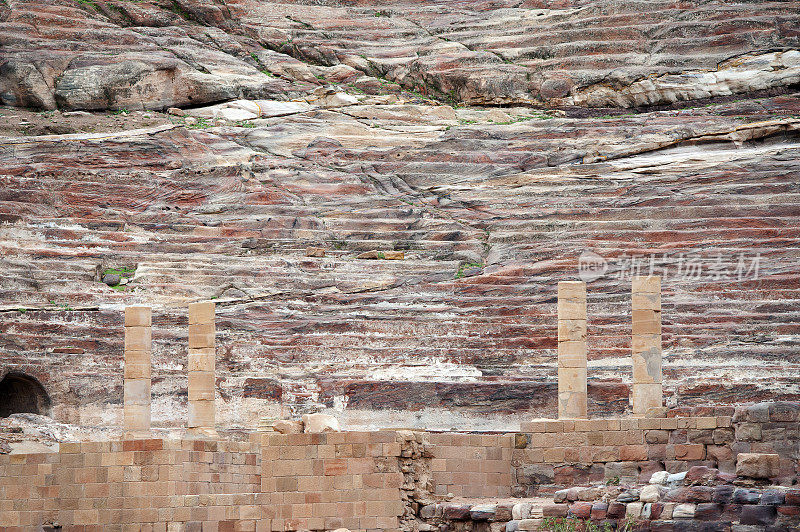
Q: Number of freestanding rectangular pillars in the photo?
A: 4